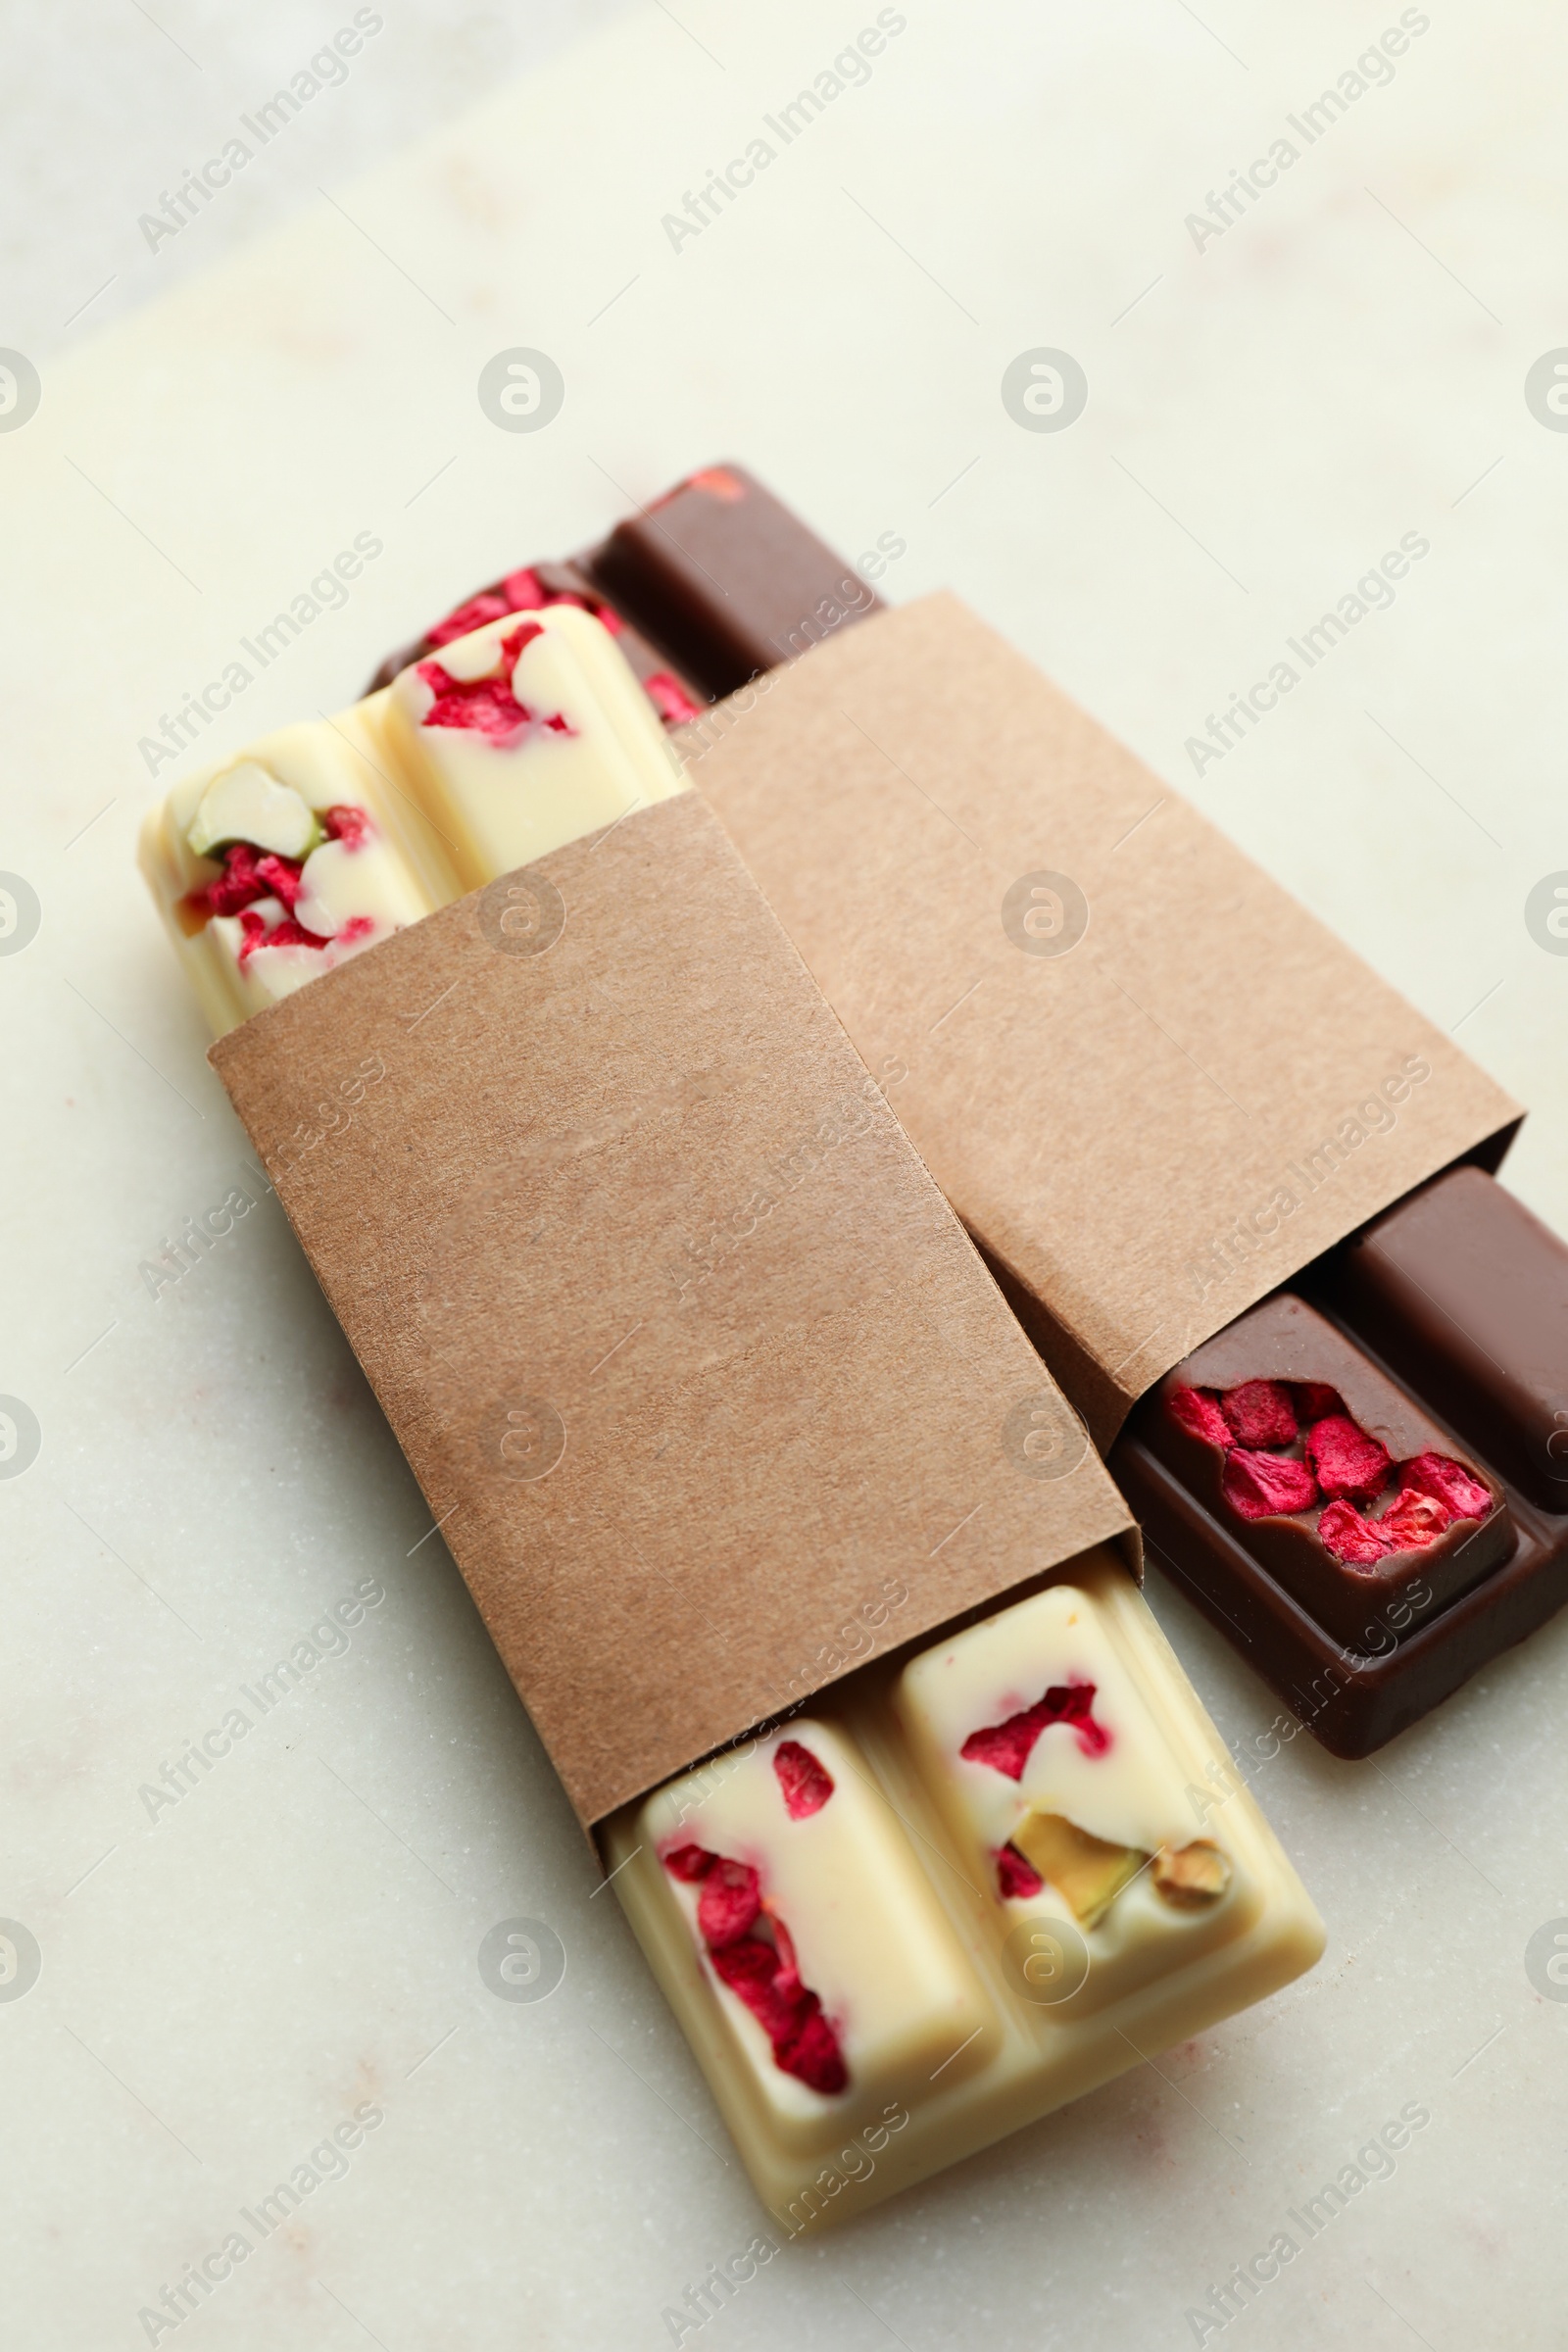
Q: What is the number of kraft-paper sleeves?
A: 2